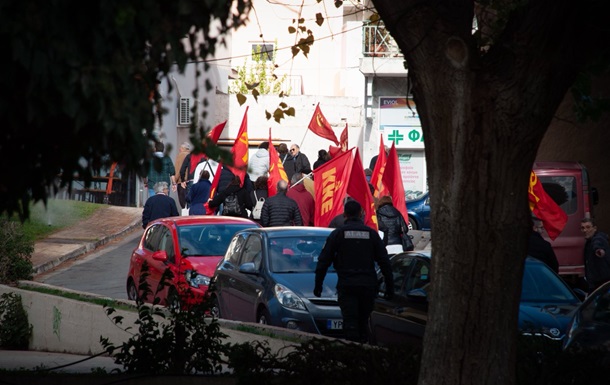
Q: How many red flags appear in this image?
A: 11